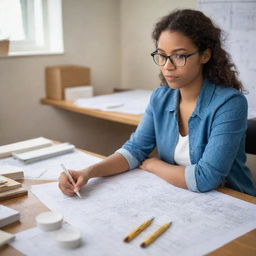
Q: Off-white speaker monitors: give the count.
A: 0